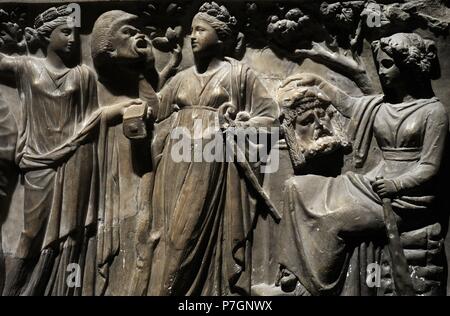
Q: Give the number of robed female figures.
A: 3